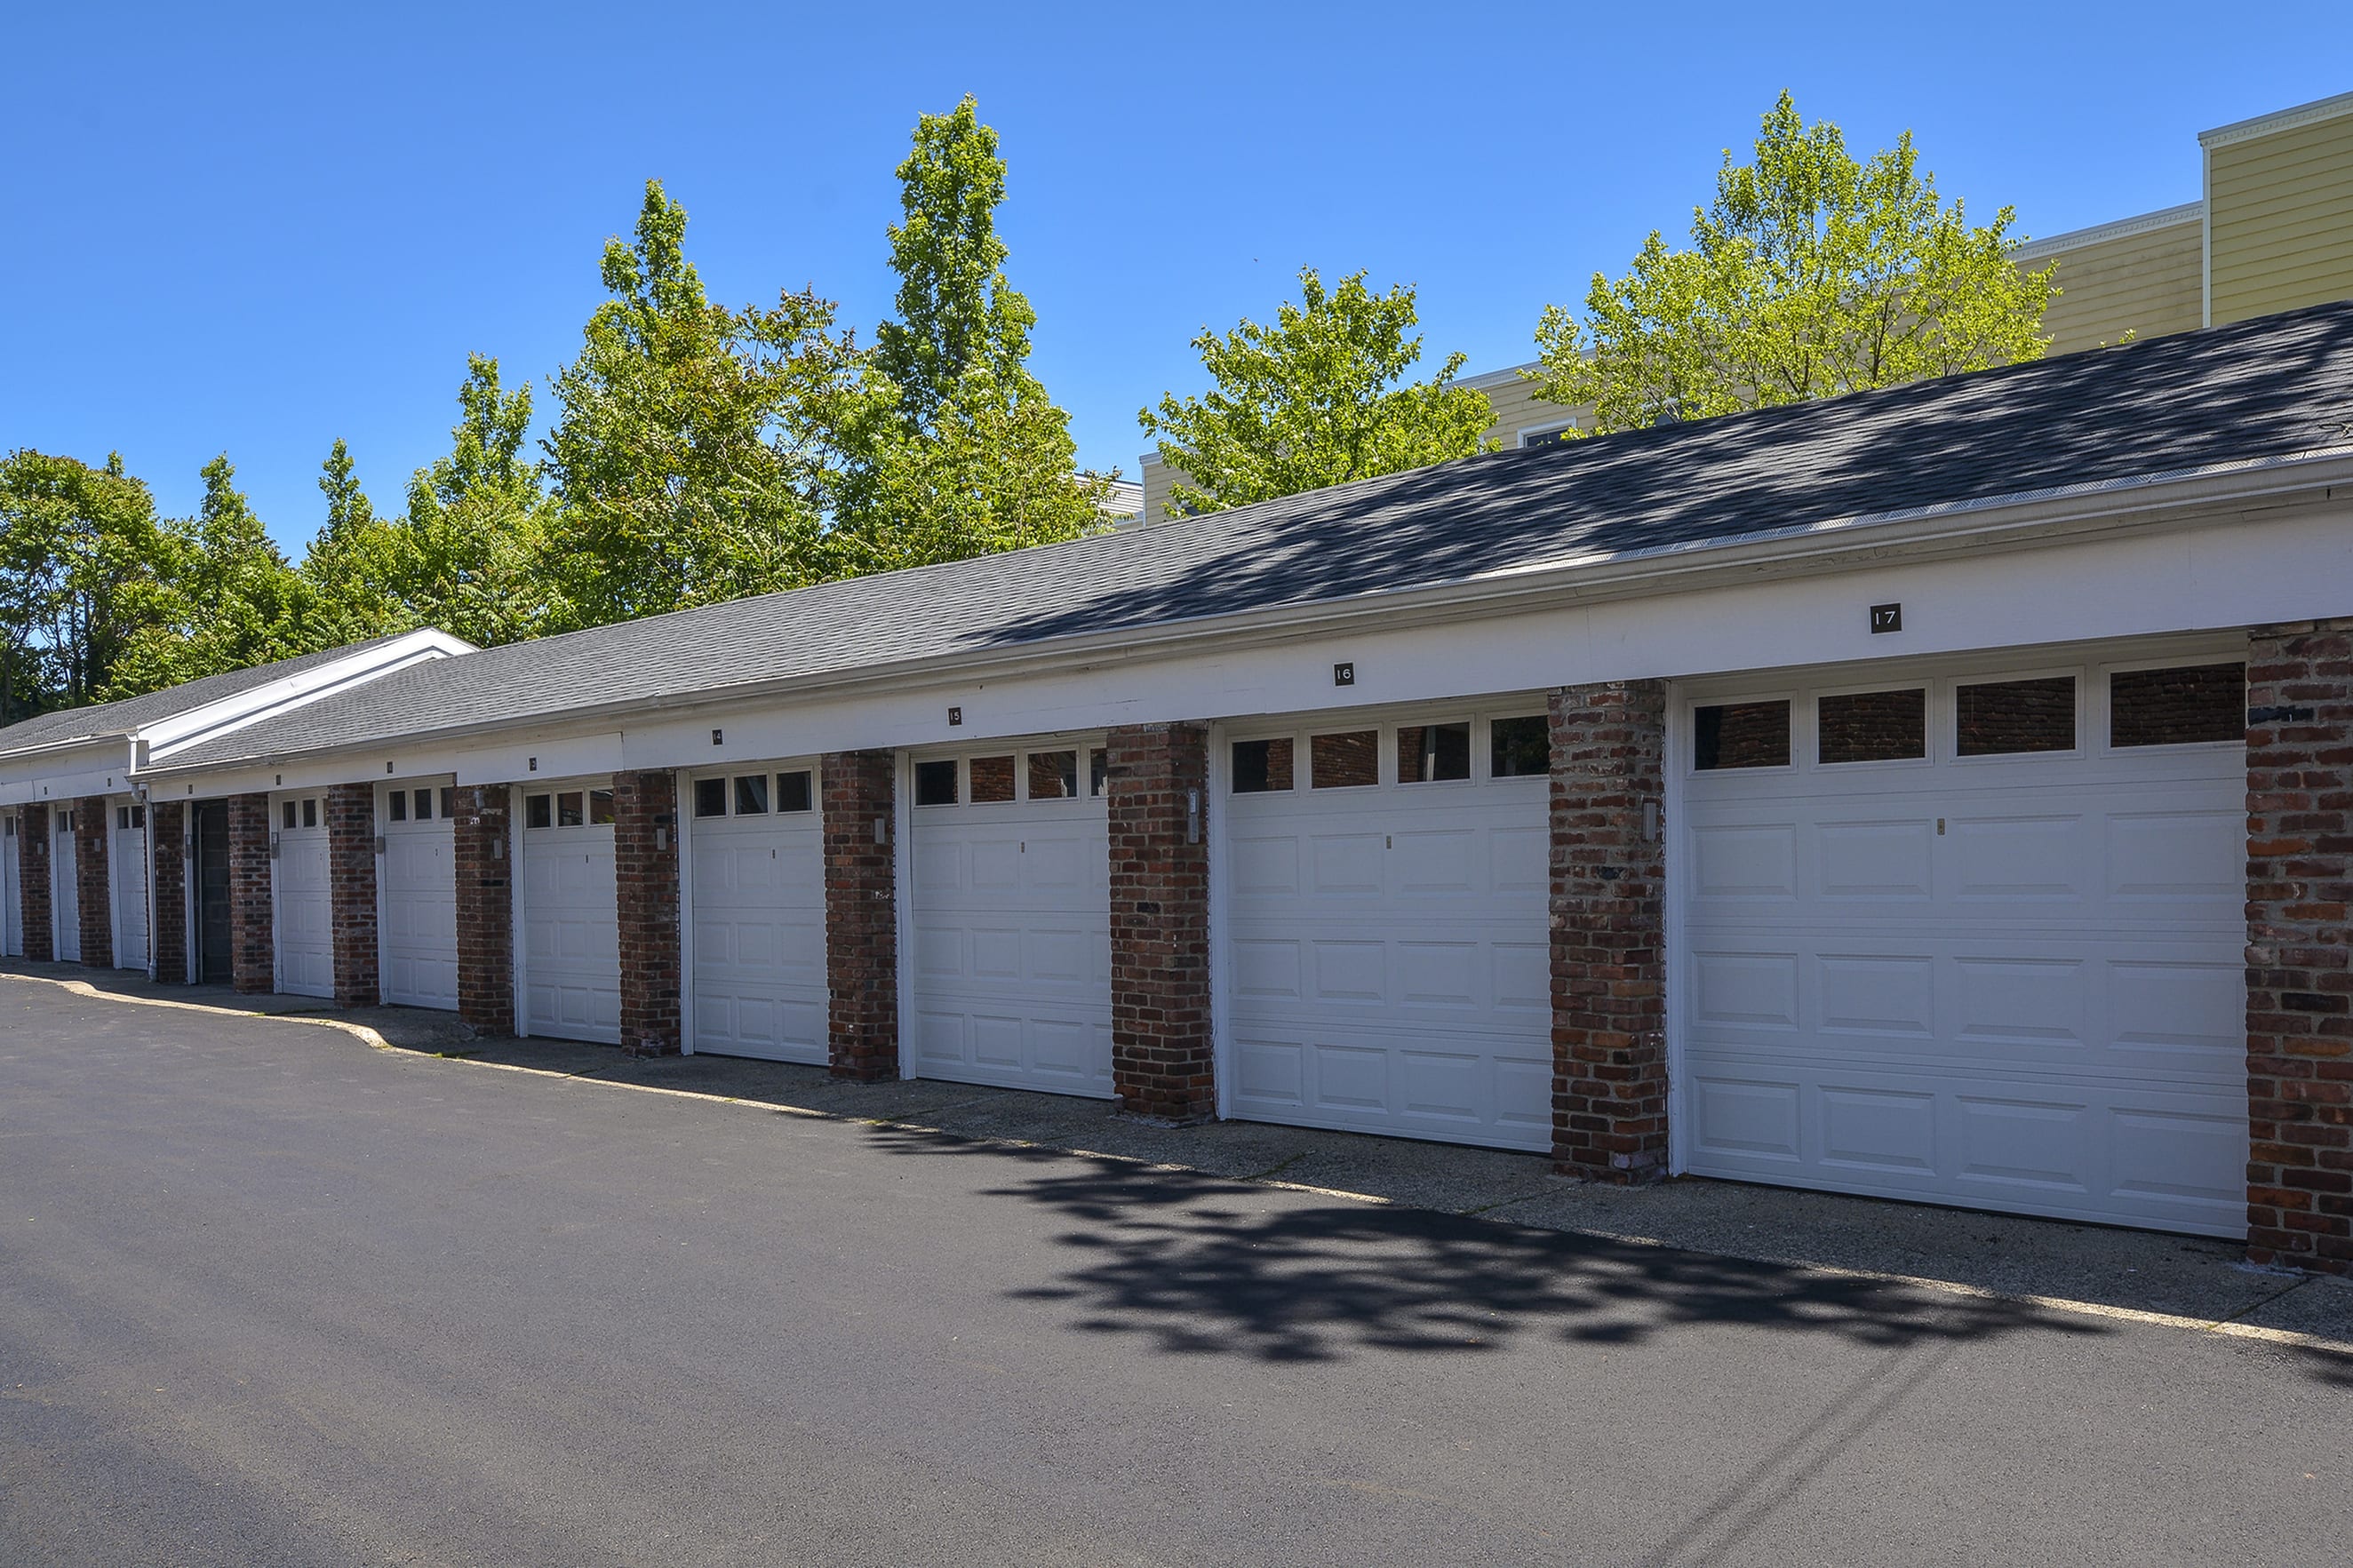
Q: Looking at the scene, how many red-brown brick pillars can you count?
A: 11